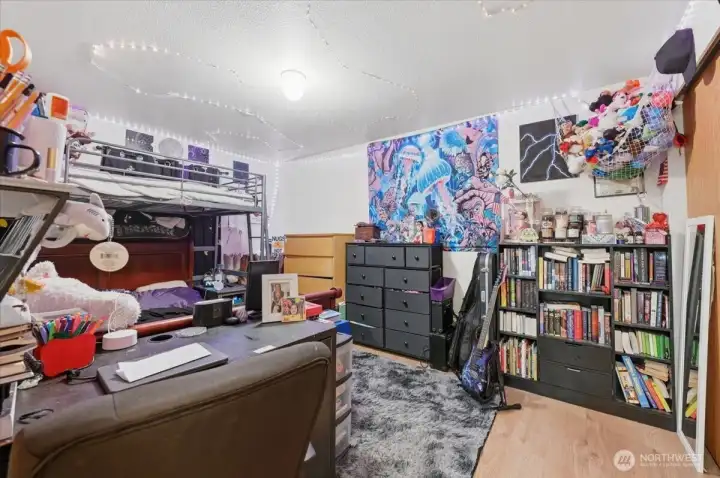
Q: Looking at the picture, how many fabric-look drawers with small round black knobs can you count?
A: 11